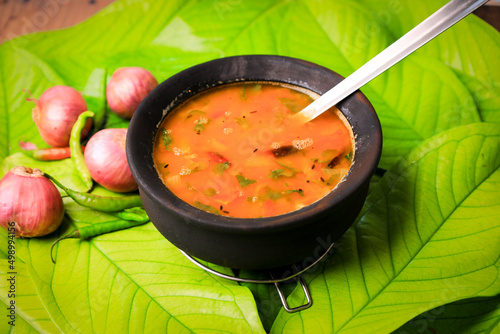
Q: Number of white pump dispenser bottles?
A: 0